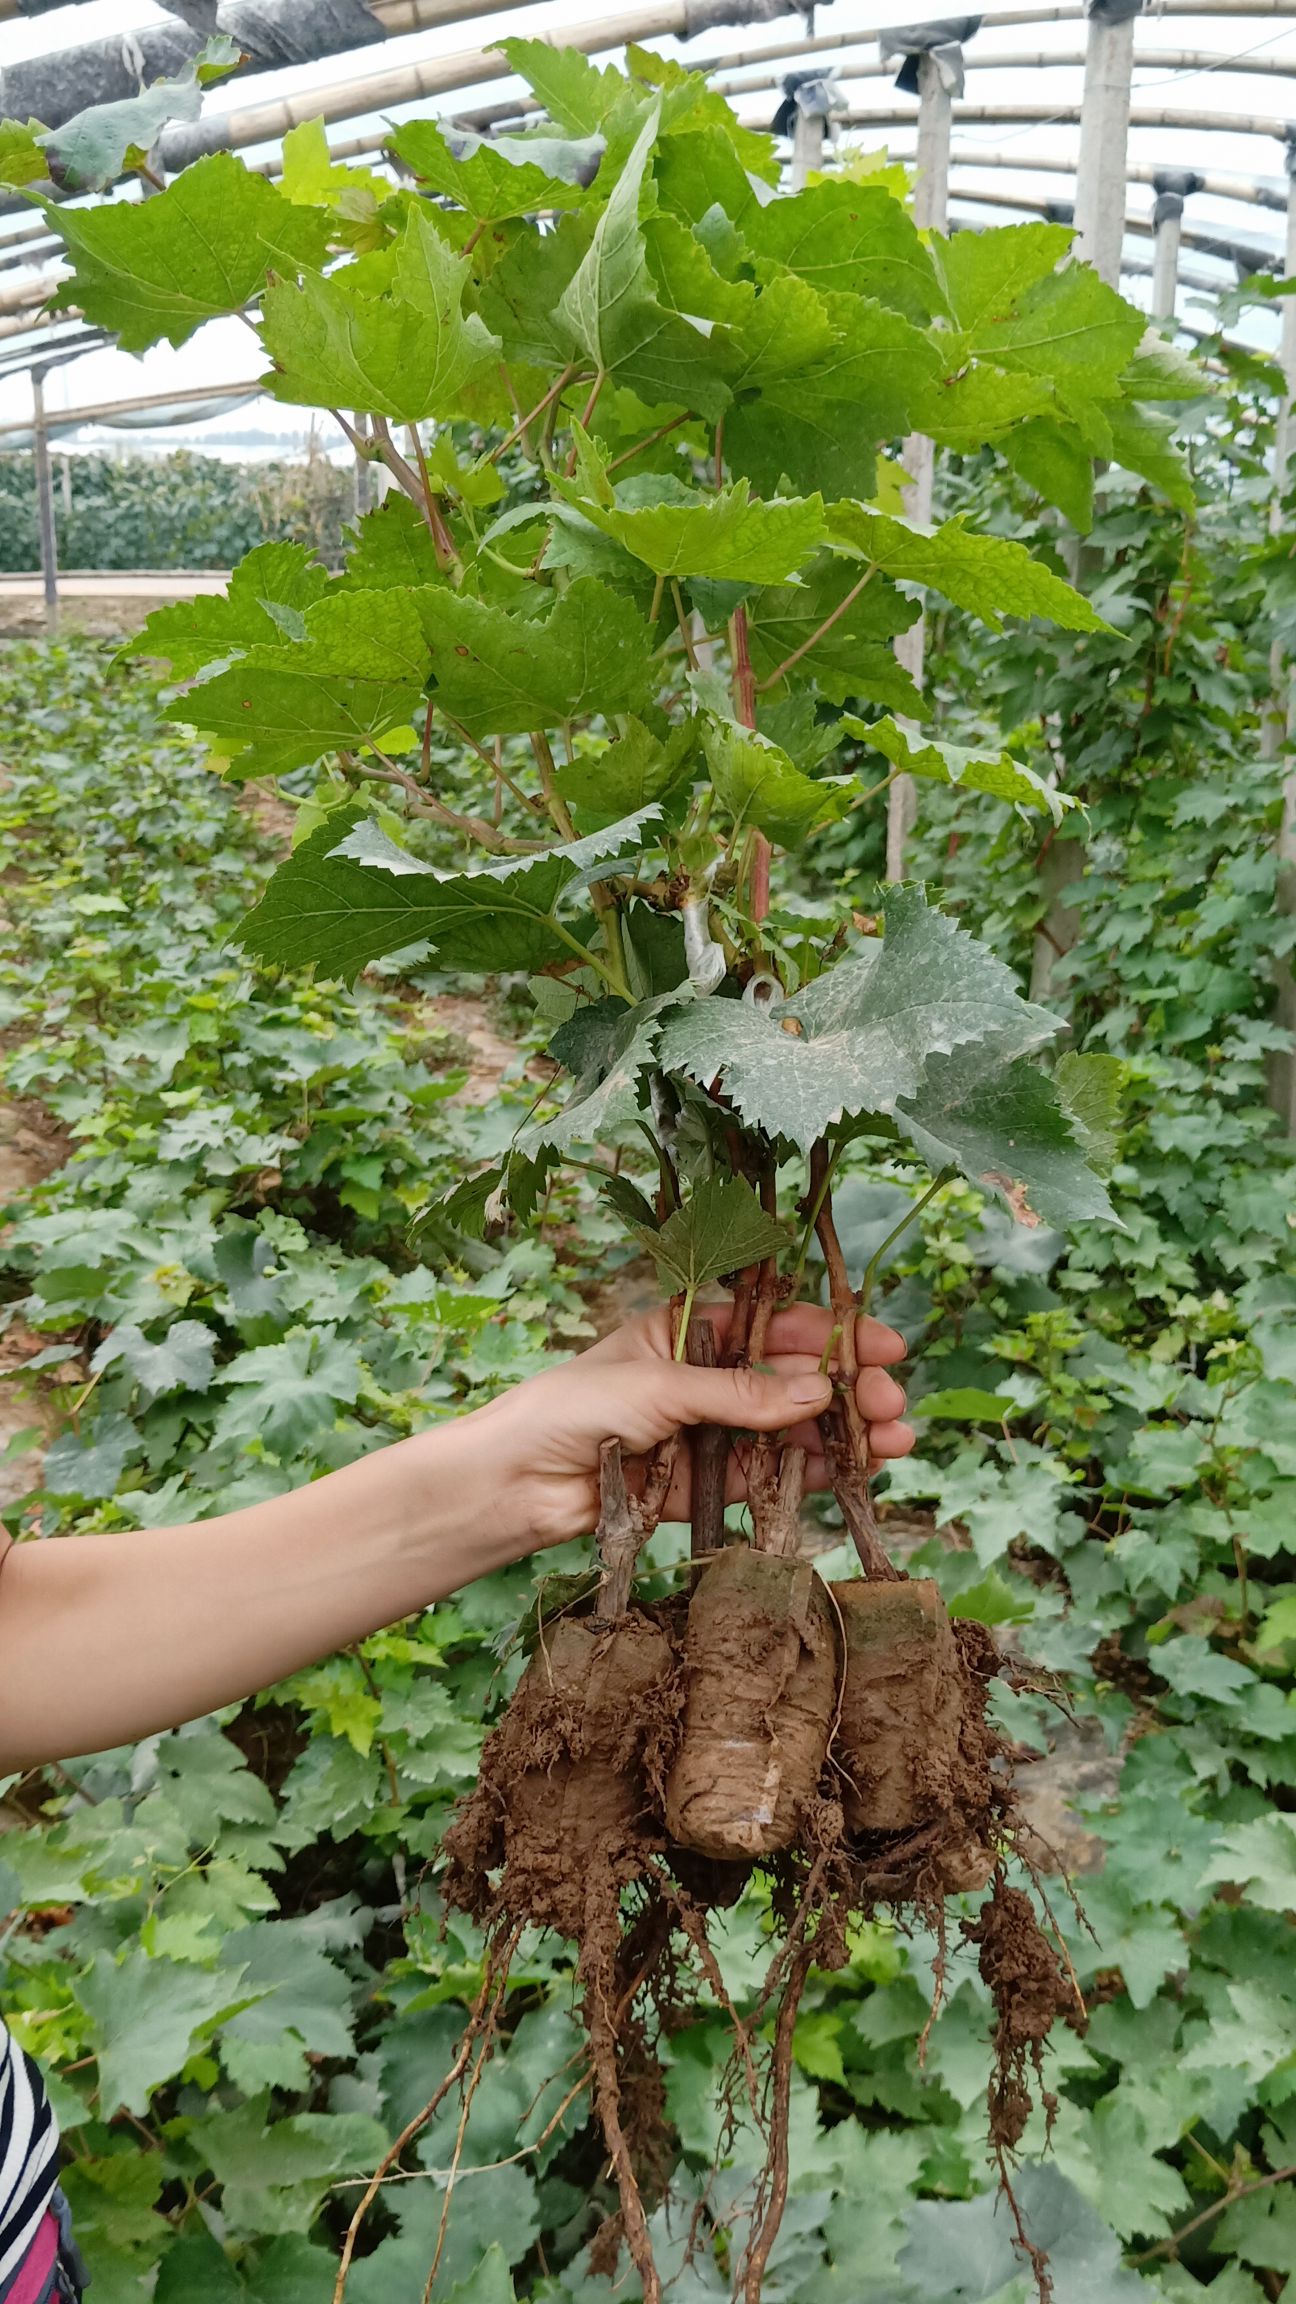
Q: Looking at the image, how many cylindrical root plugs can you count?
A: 3